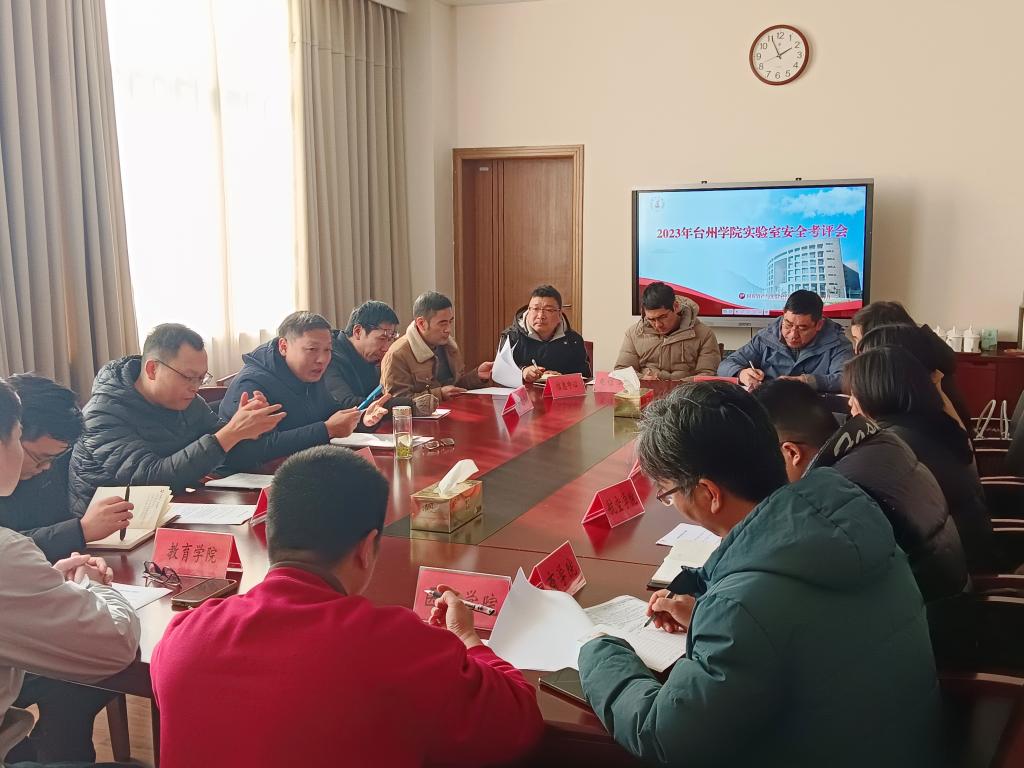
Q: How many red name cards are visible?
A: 11